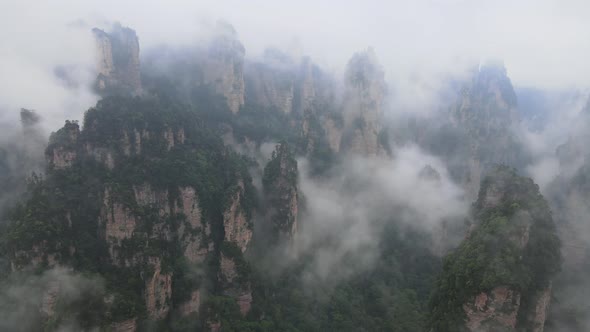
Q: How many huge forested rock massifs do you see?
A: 2